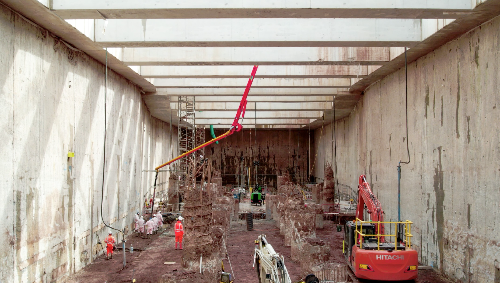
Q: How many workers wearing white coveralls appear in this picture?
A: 5